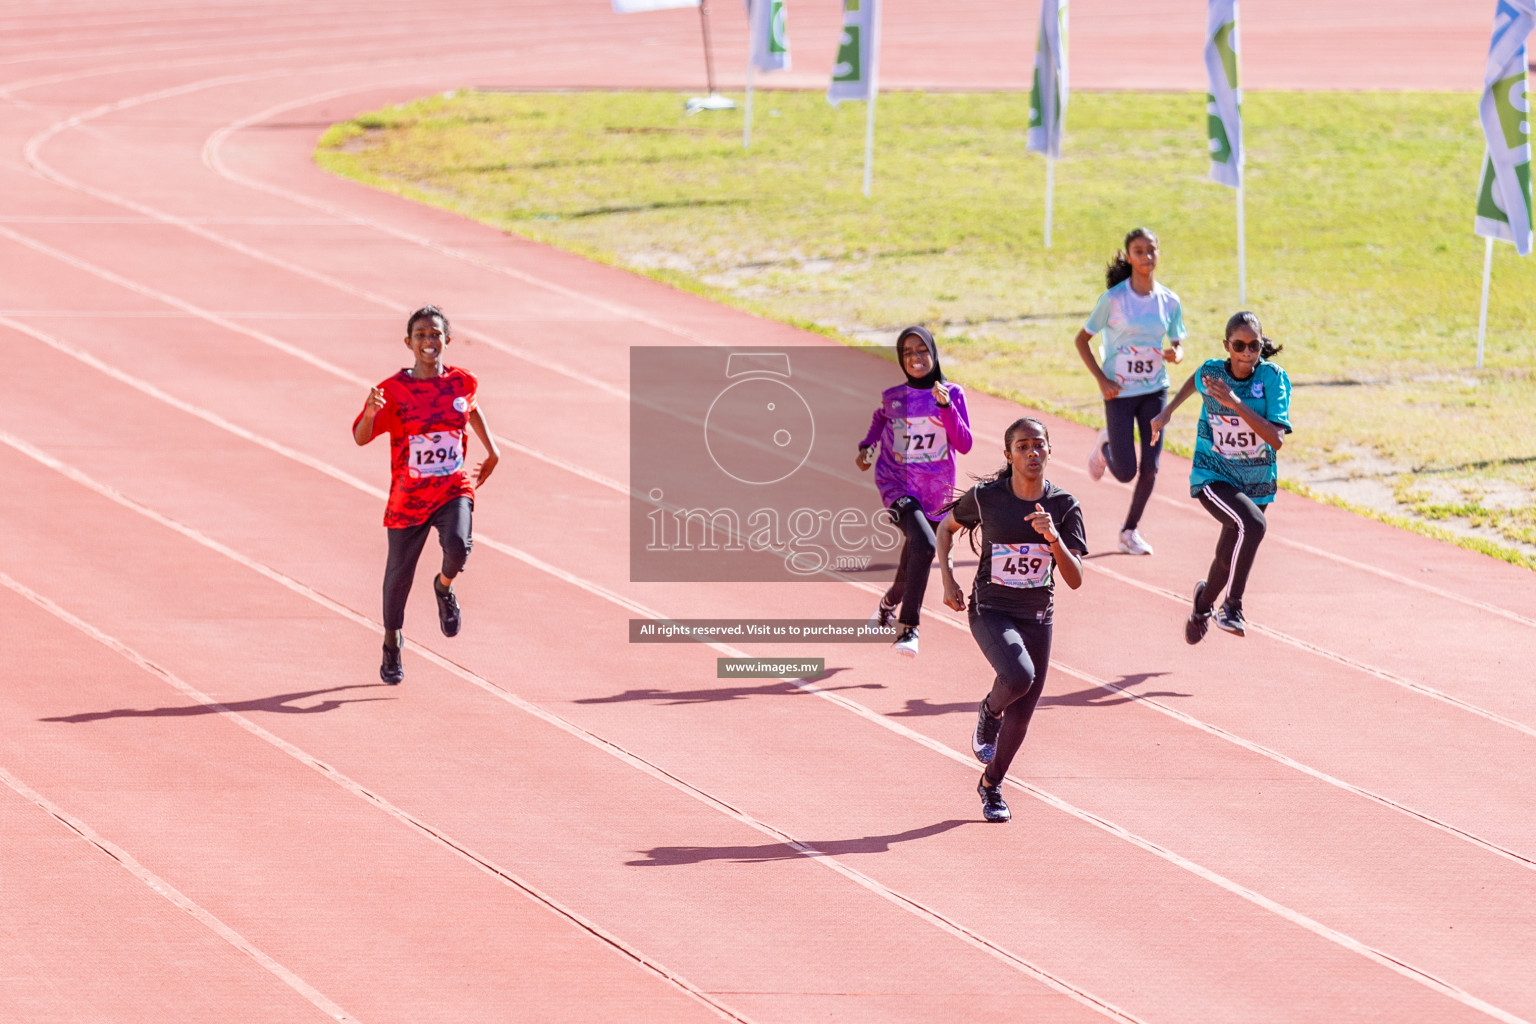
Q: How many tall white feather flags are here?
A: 5